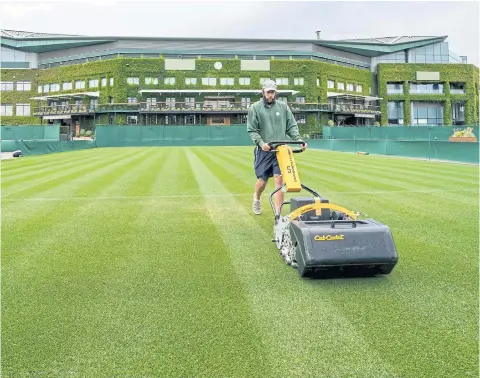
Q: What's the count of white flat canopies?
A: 3